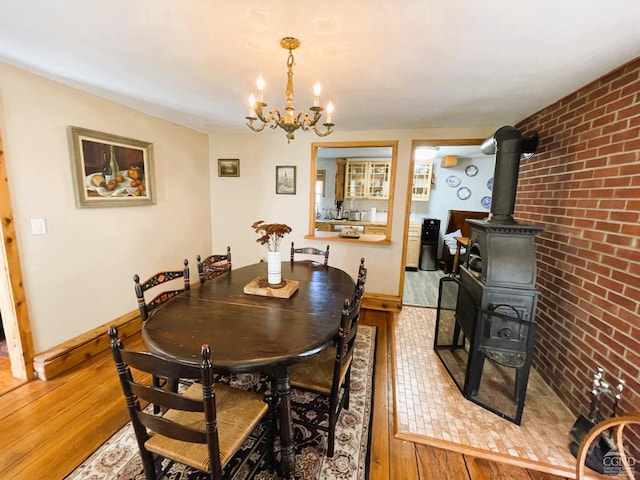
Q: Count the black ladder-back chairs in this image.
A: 6